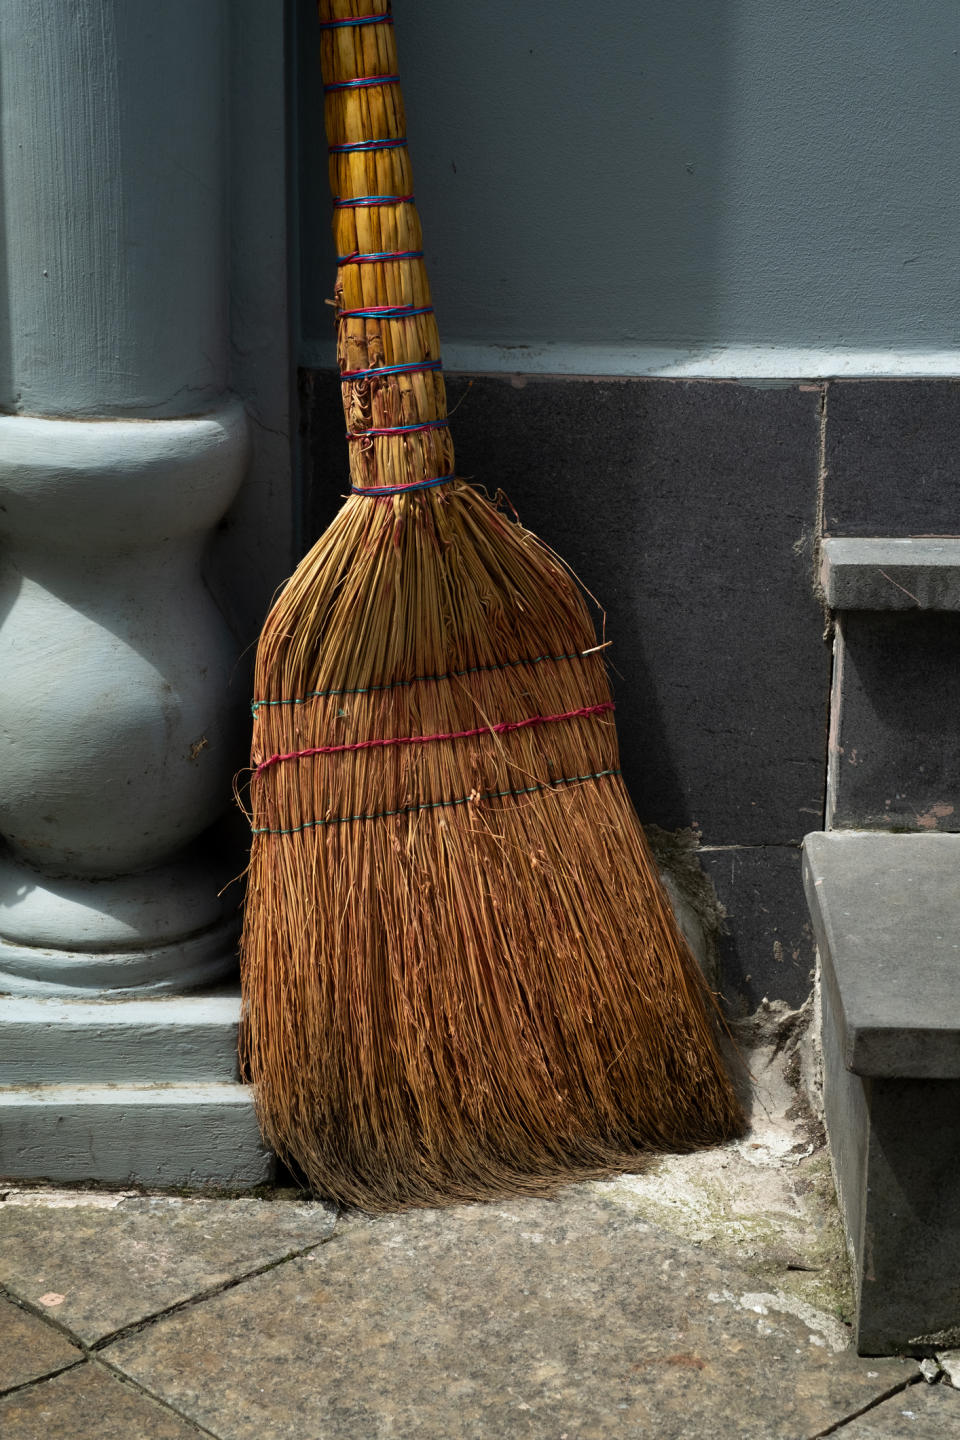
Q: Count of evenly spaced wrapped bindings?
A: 9